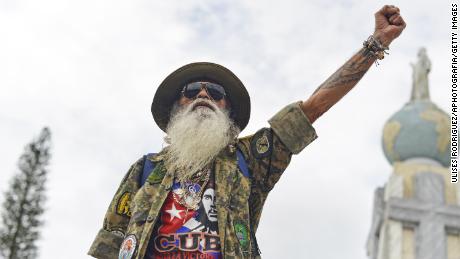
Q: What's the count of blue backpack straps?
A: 2